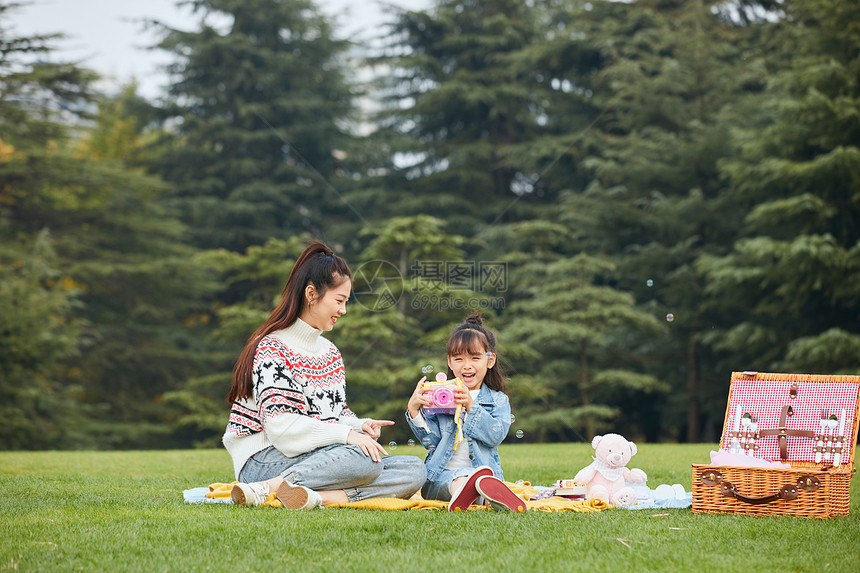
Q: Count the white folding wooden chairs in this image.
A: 0